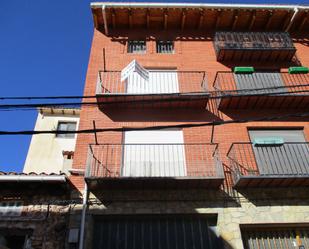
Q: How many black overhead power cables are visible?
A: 3